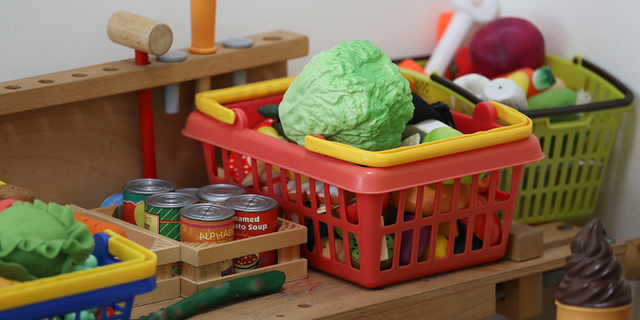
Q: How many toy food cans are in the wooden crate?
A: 6